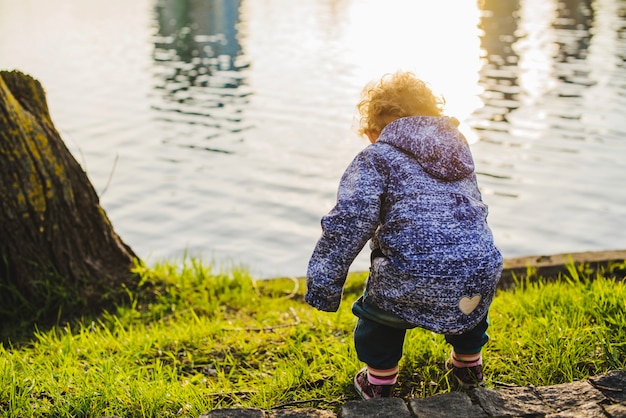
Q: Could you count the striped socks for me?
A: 2